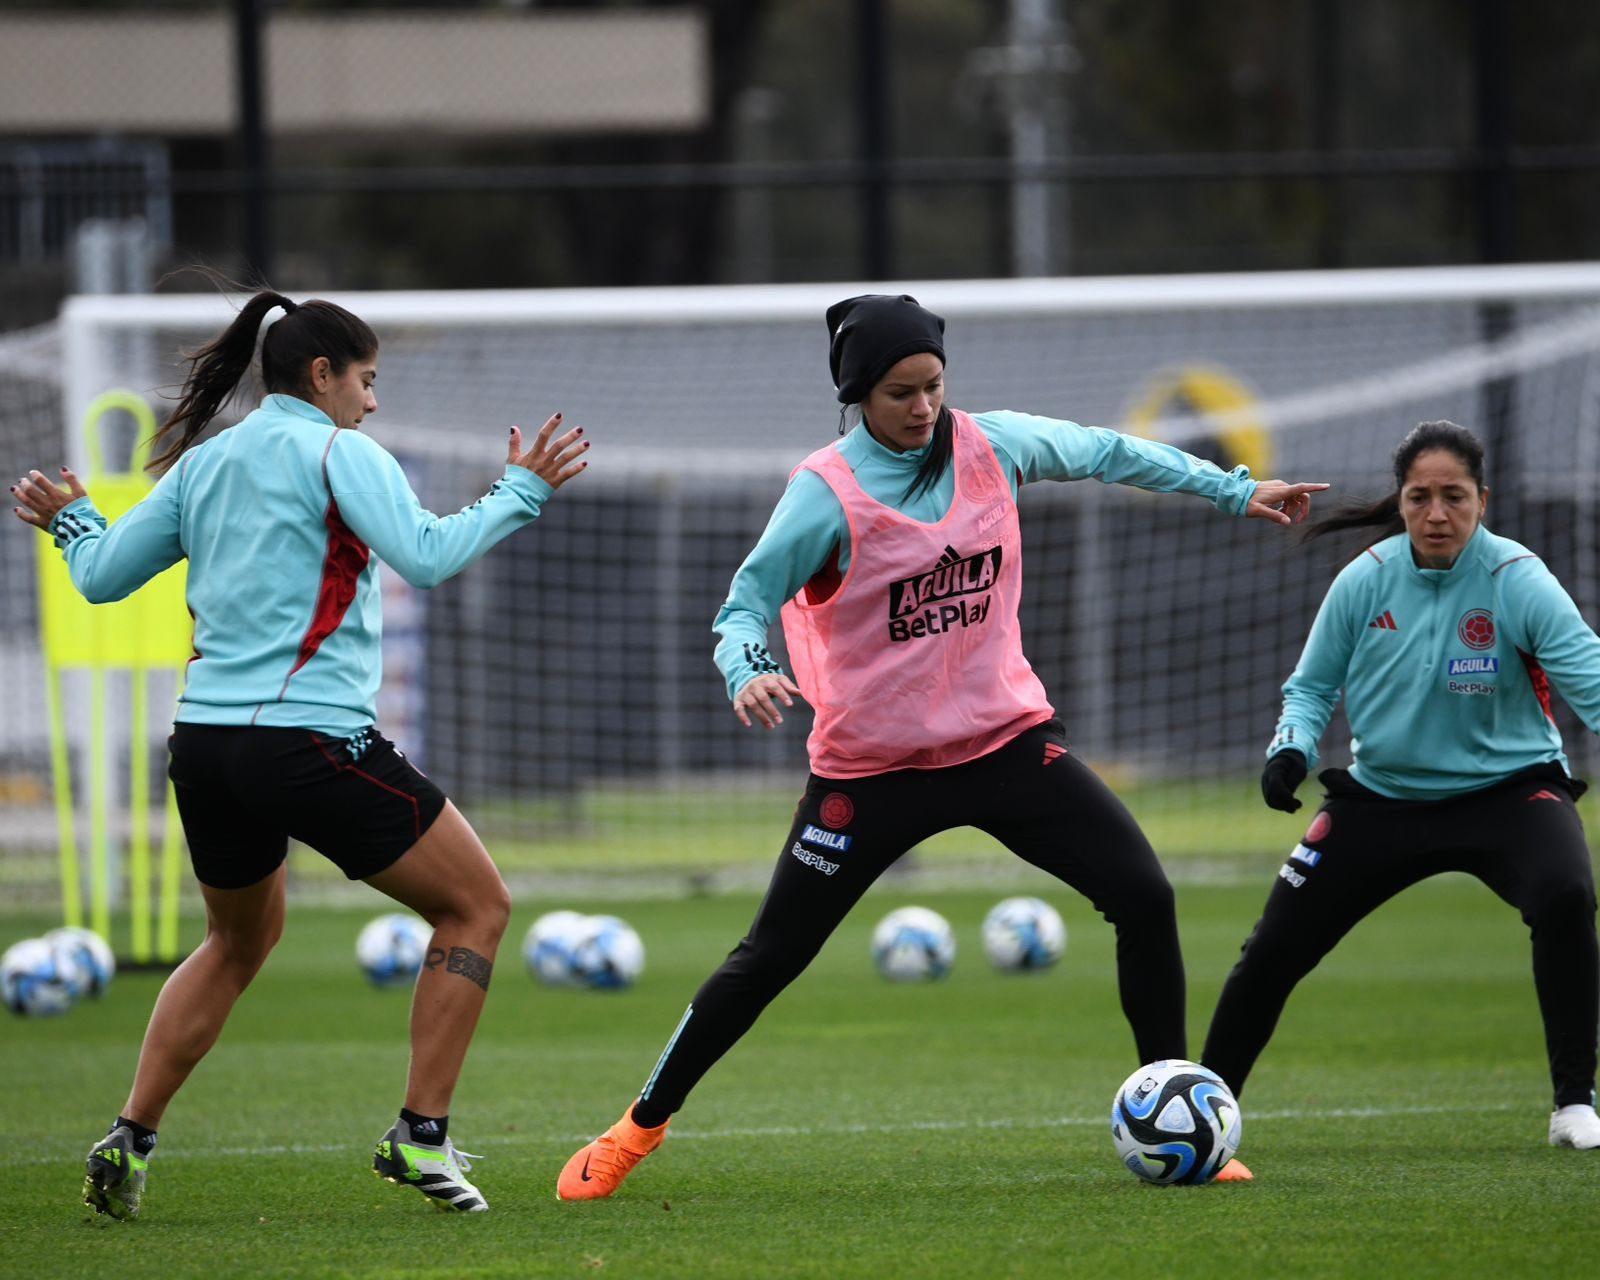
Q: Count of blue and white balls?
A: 8